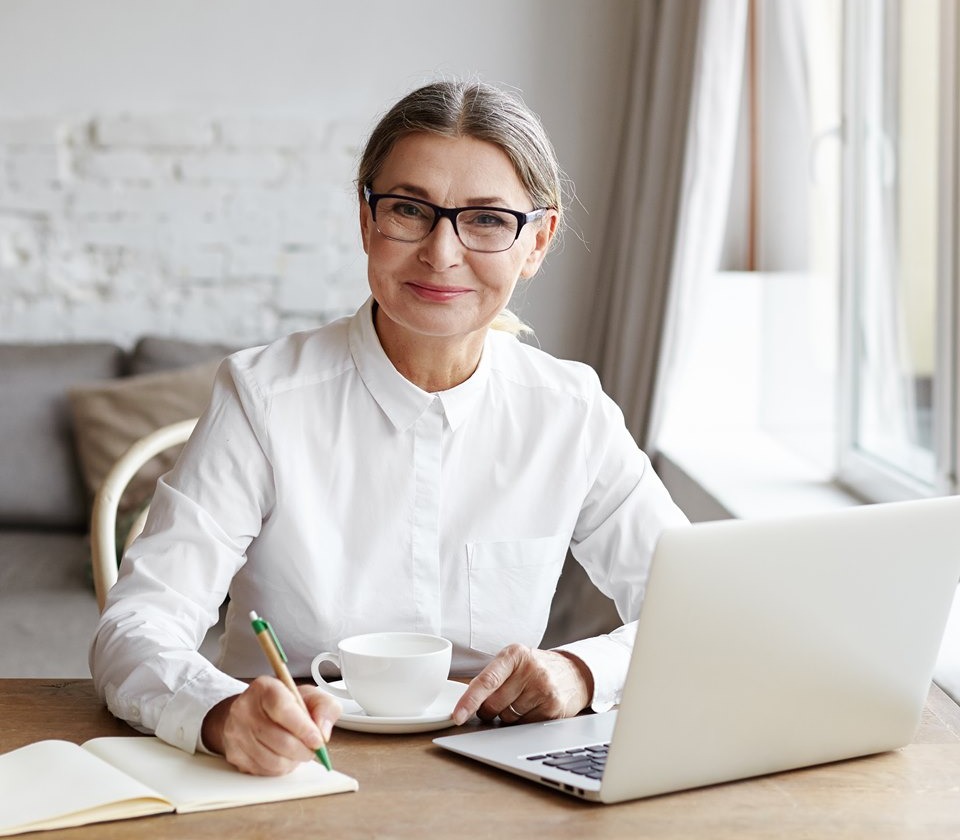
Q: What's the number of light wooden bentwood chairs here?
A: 1